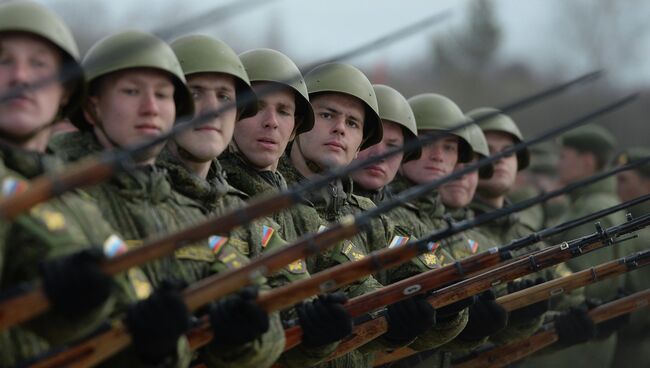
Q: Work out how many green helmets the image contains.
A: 9